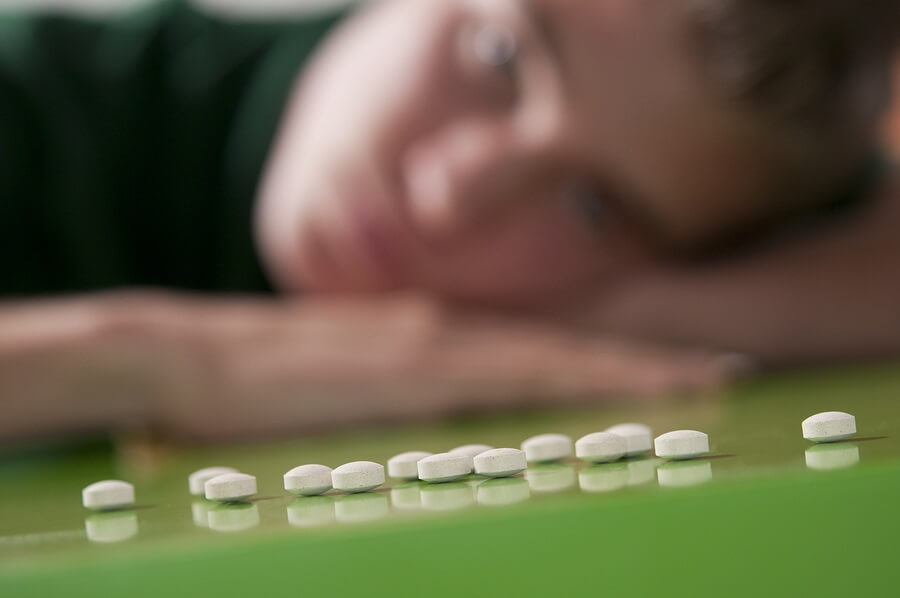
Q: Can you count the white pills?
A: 14